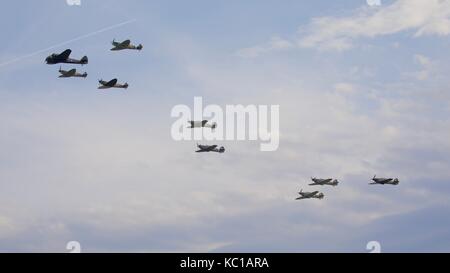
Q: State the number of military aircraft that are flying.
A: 9